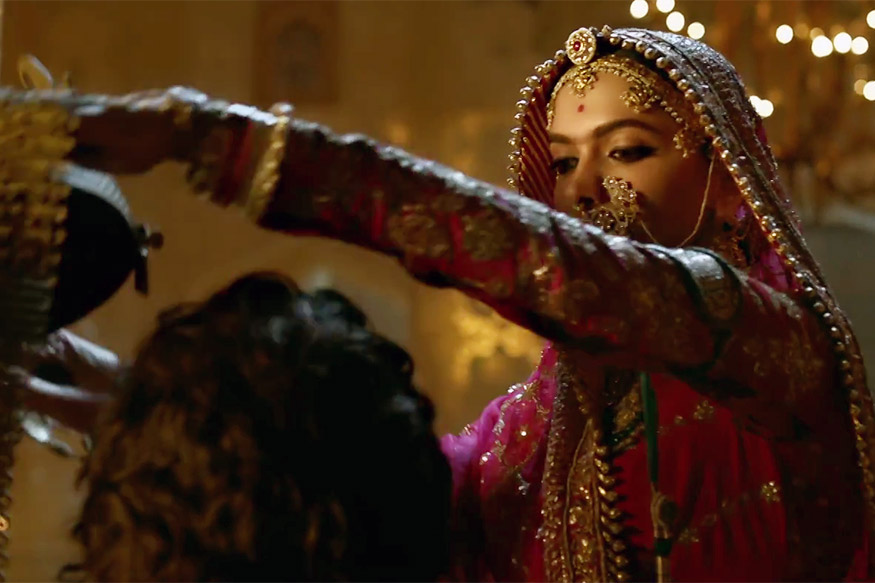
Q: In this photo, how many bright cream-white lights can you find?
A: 12